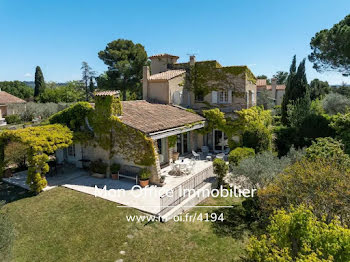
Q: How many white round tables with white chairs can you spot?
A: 1